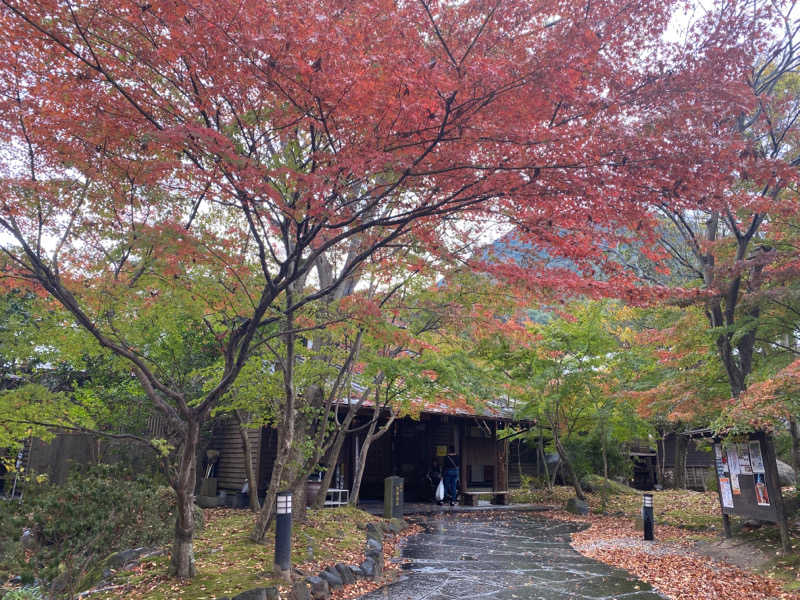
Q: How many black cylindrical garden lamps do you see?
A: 2